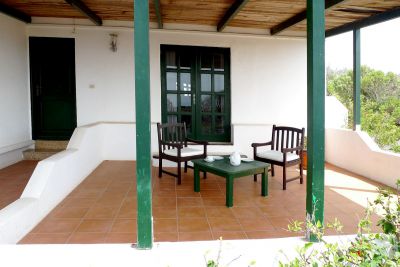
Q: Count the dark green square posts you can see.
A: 3